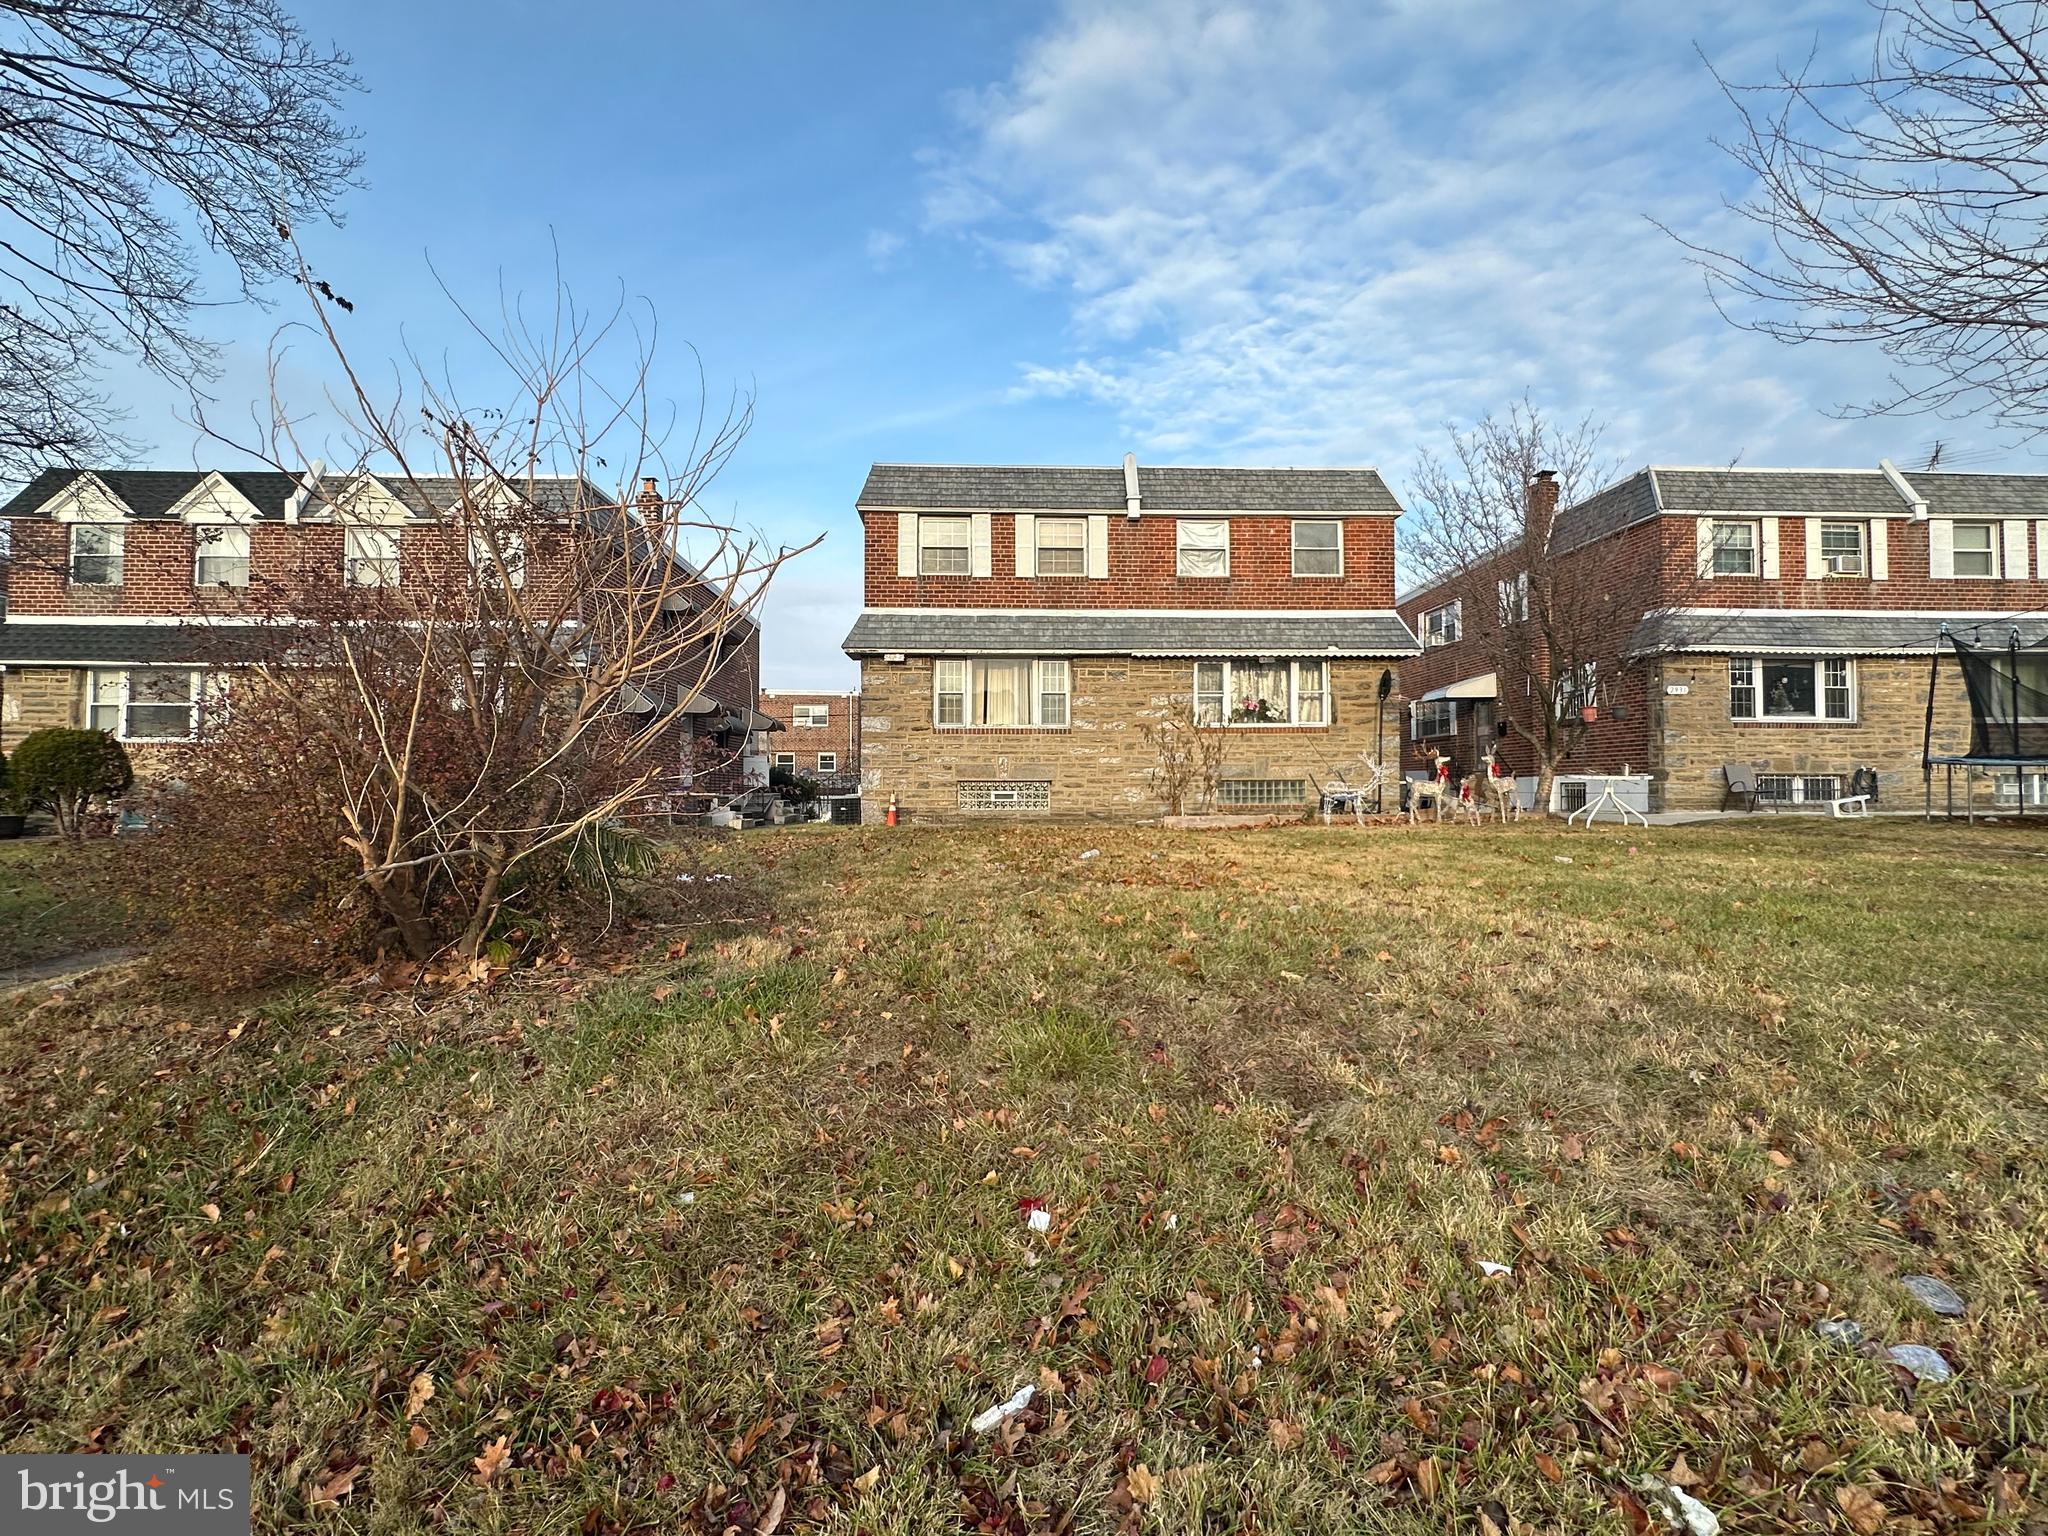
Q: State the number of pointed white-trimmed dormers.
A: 4